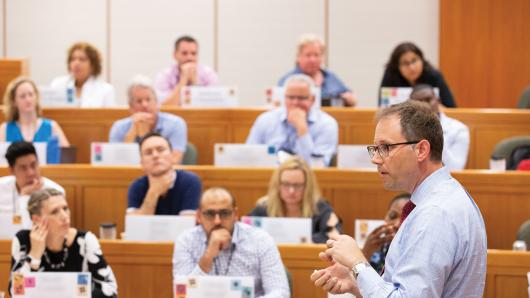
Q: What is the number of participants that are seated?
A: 14